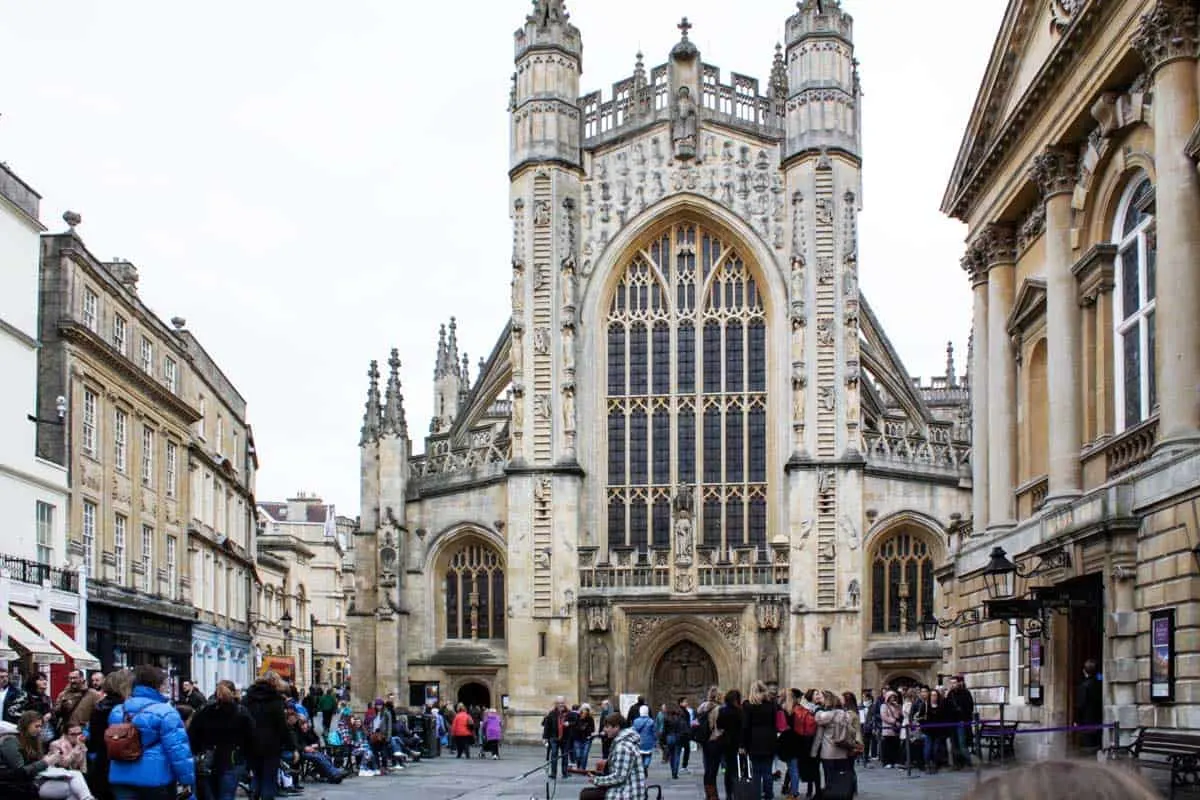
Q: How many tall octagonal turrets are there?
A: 2